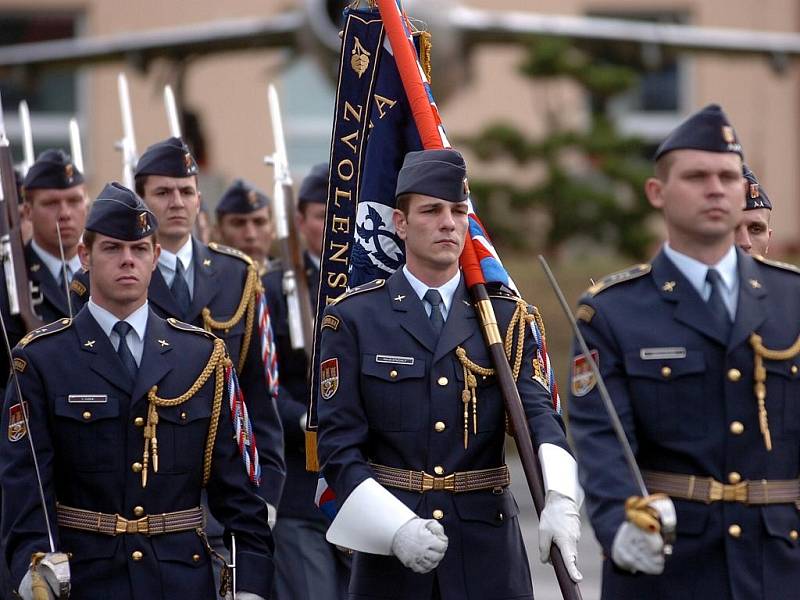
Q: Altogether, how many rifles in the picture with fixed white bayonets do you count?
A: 6